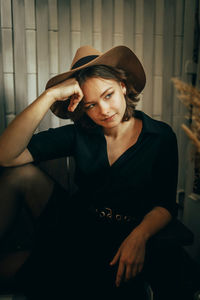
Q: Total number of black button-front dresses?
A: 1